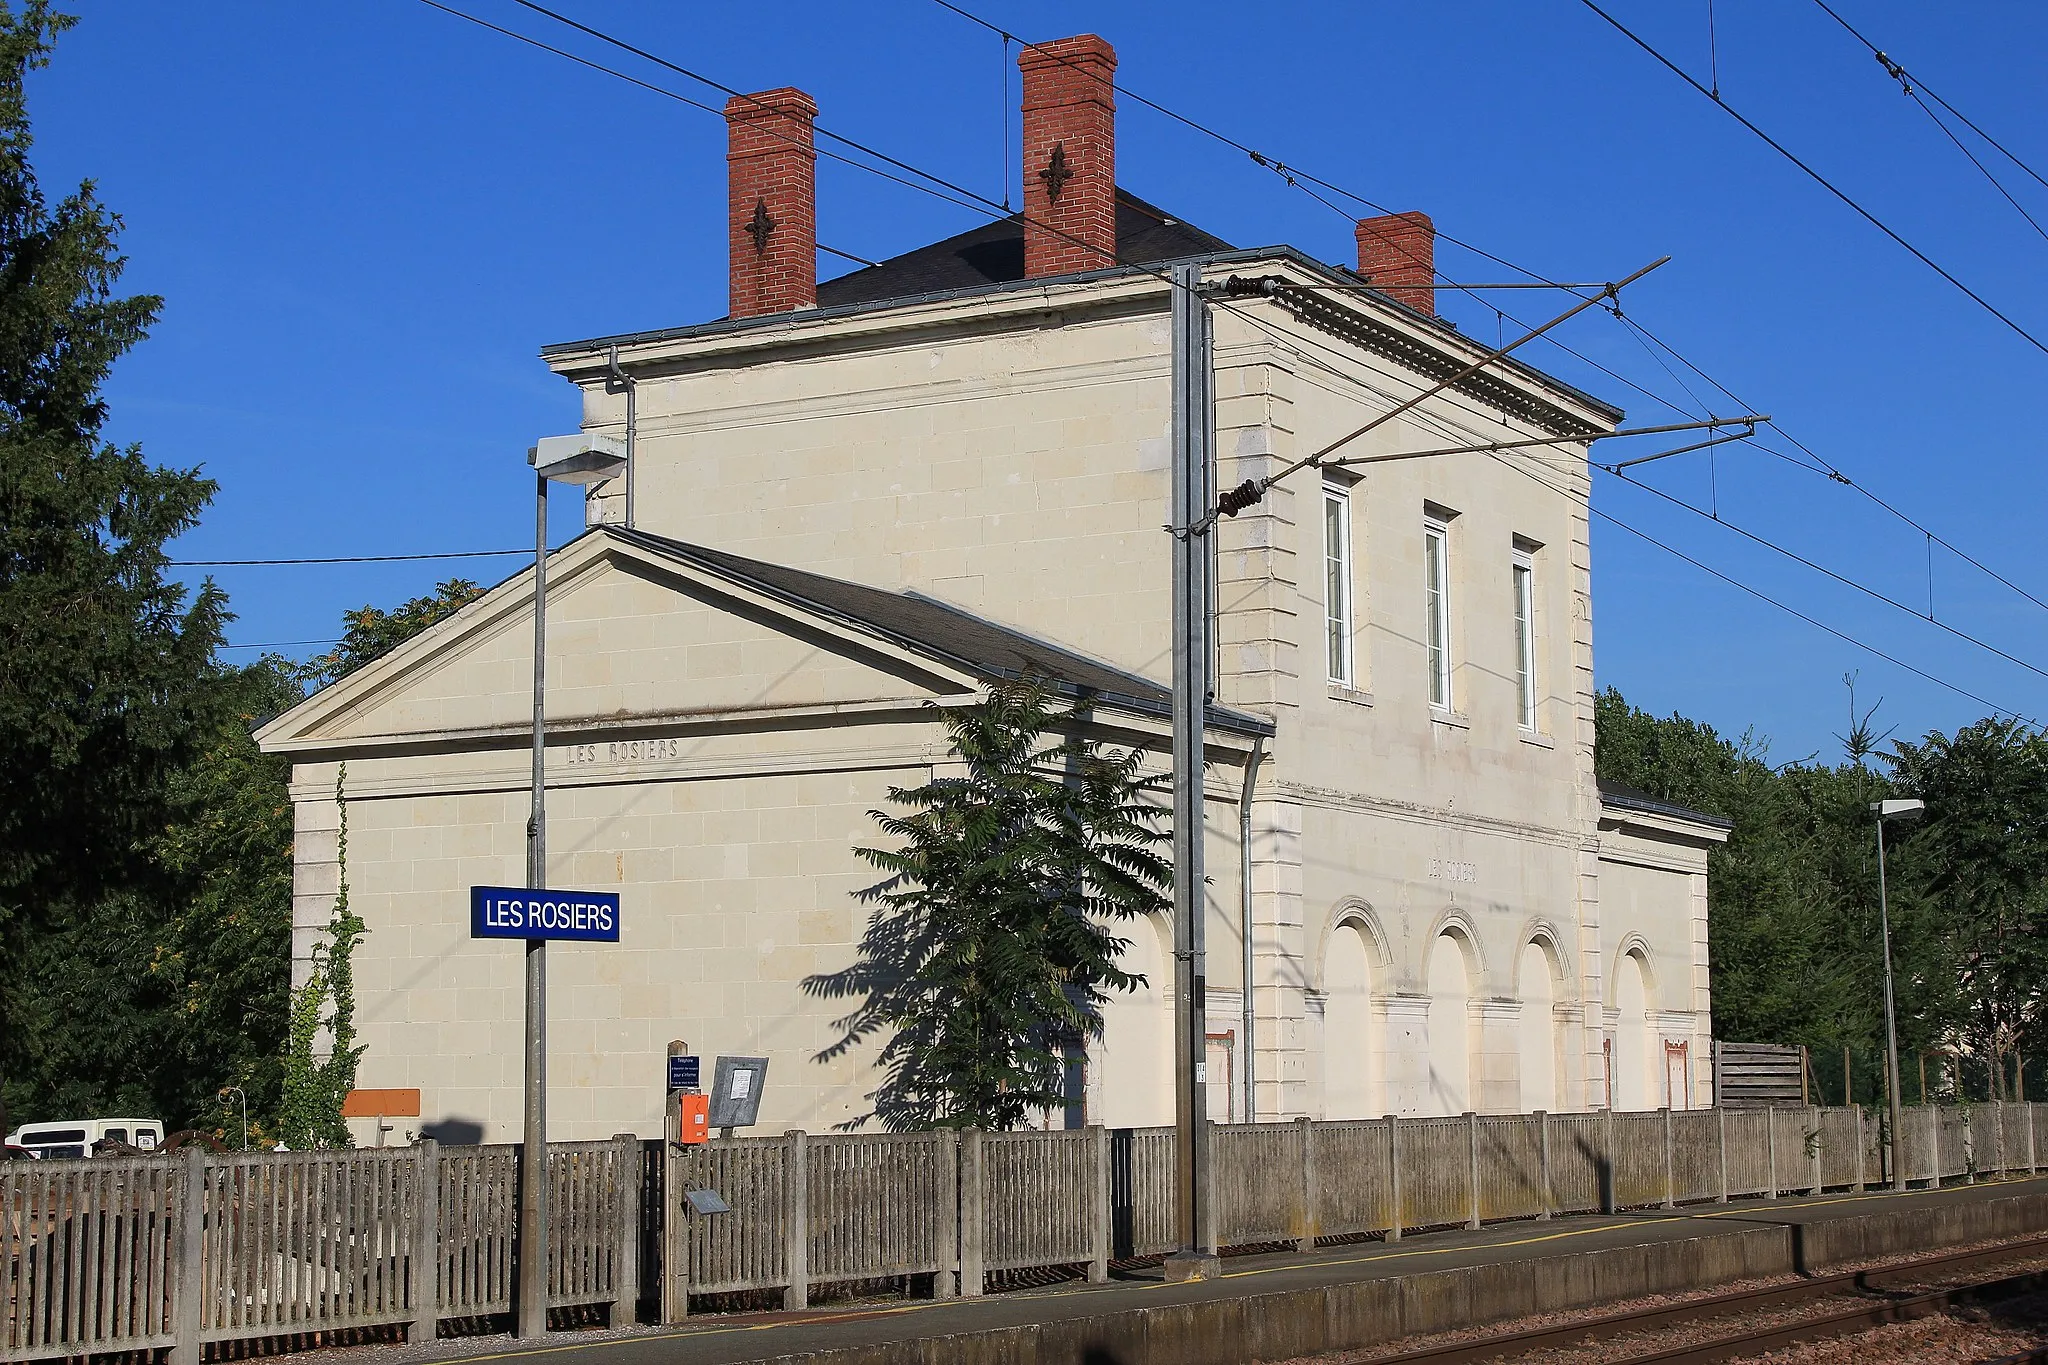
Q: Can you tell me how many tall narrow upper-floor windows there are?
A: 3